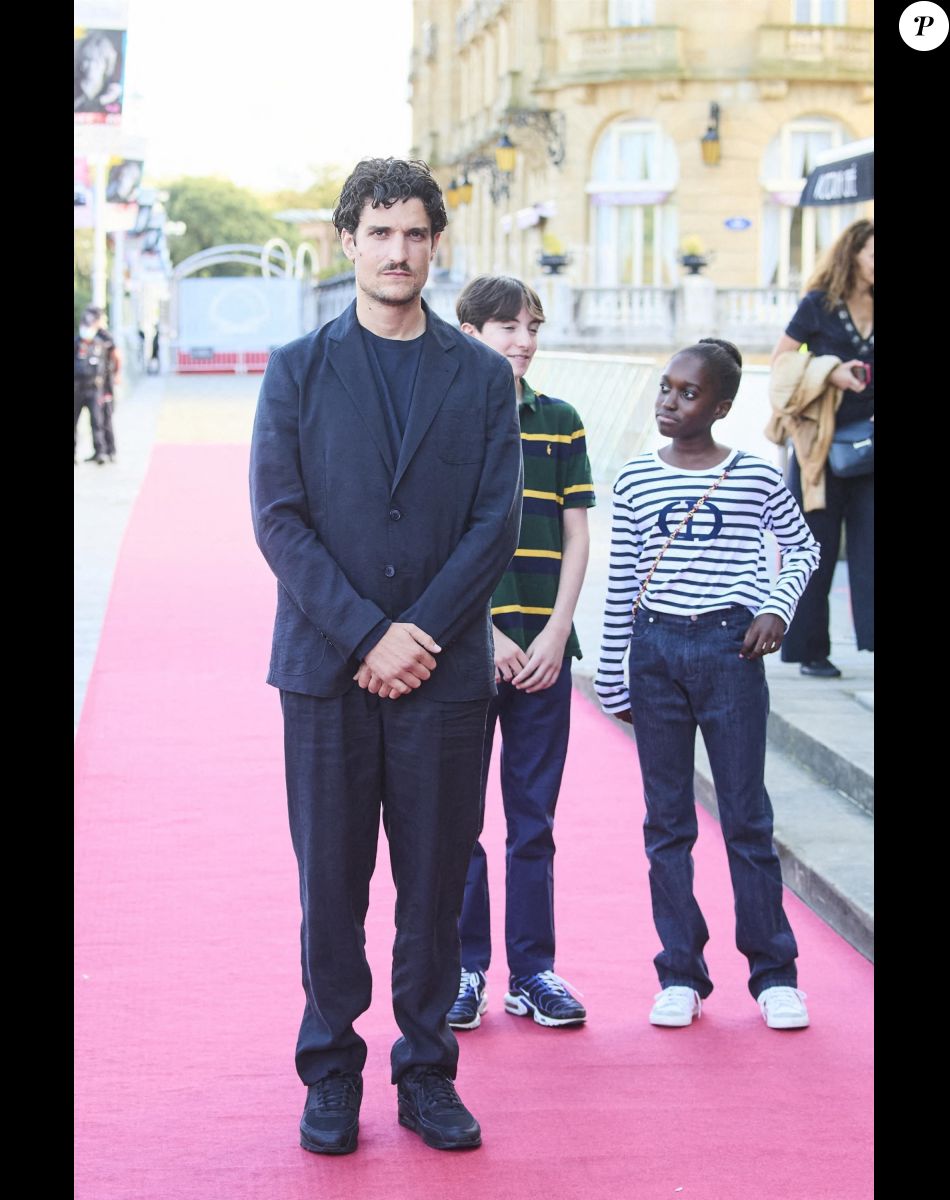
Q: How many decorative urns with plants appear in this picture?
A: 2